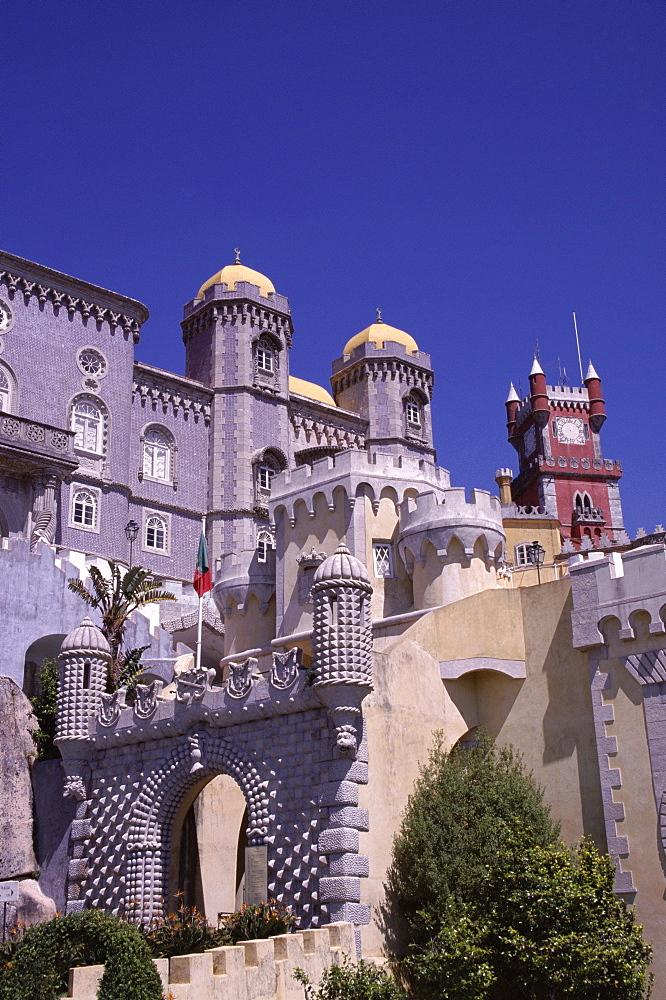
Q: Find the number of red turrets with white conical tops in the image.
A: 3